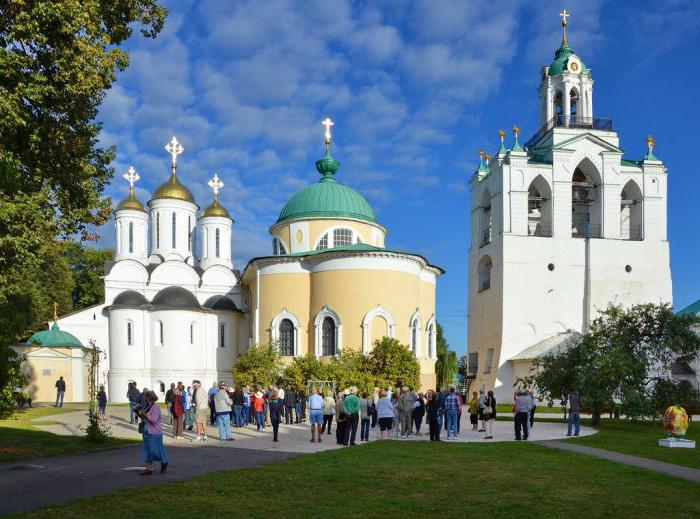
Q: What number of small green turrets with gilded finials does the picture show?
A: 5